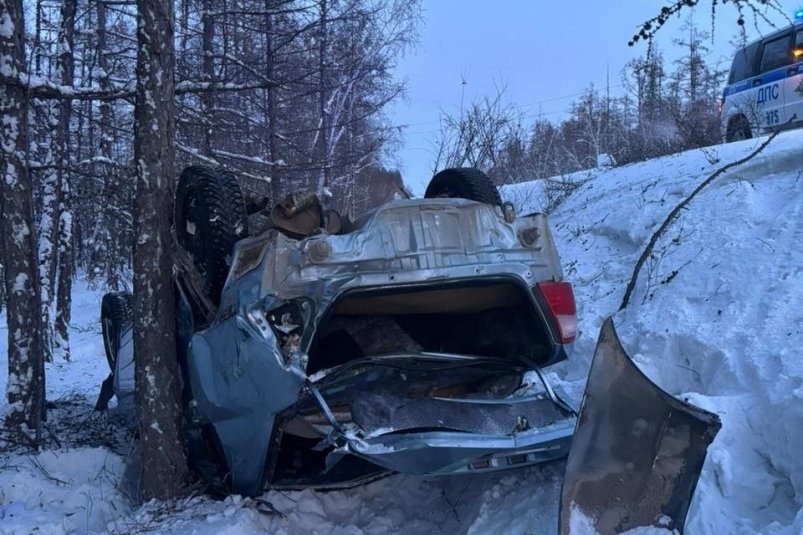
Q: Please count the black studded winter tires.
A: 3